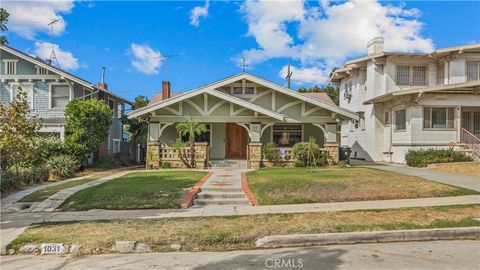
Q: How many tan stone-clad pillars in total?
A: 4